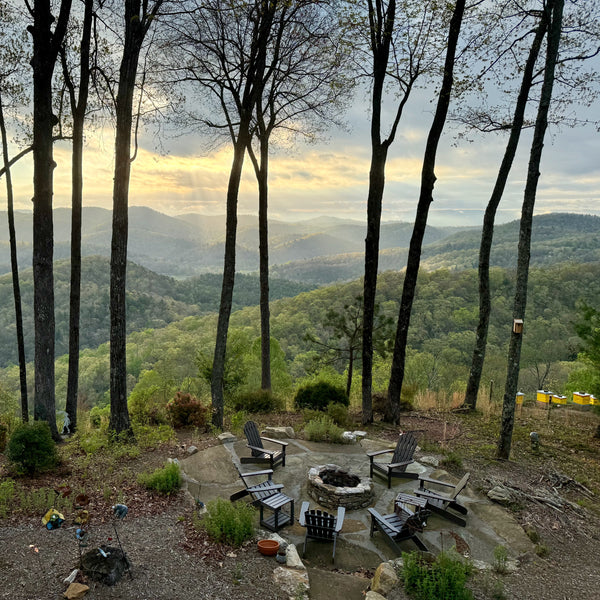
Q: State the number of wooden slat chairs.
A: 6